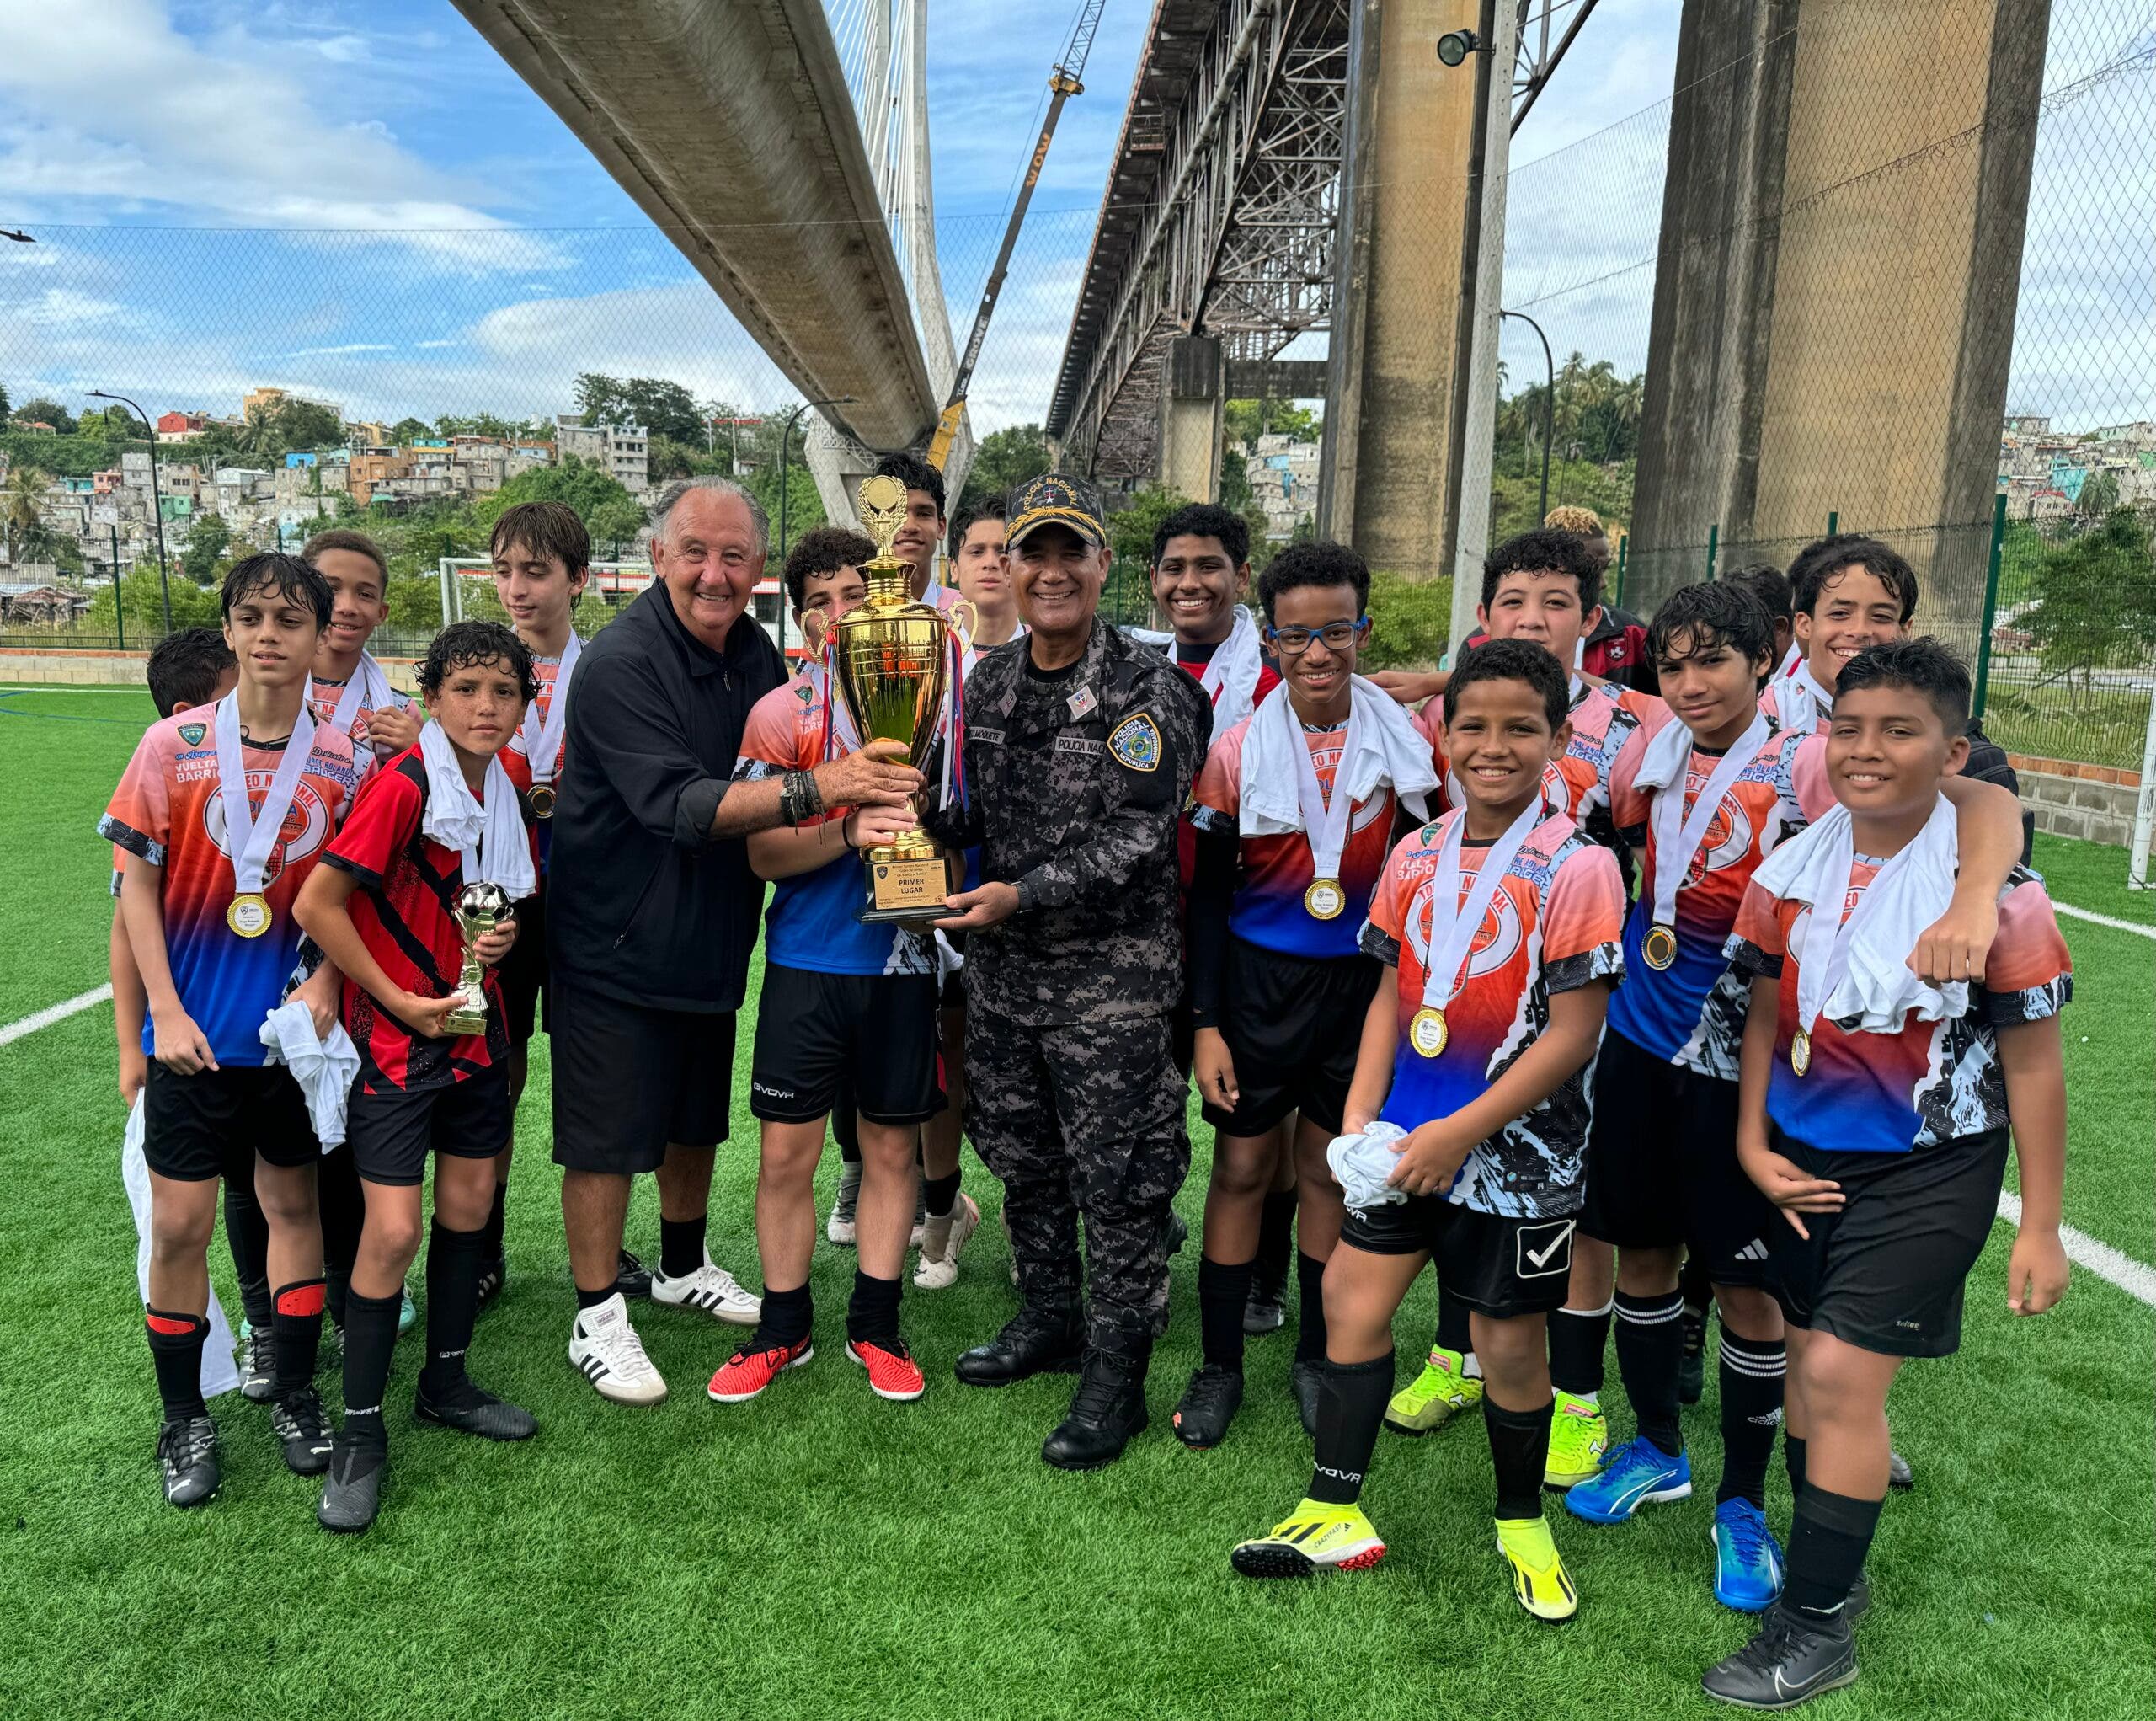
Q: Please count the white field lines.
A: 4